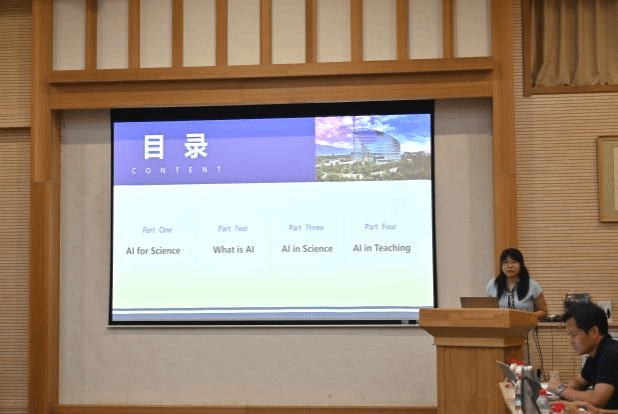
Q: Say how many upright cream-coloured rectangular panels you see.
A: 10